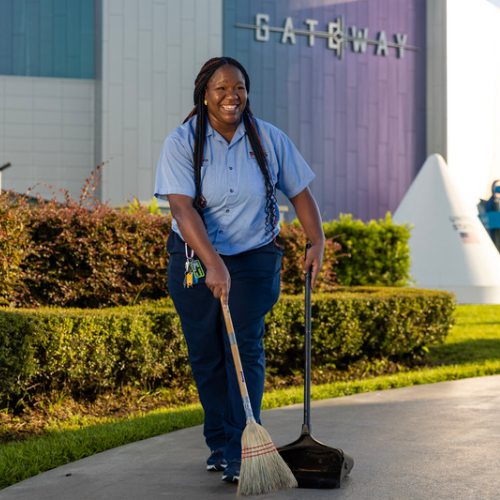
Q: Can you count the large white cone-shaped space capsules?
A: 1